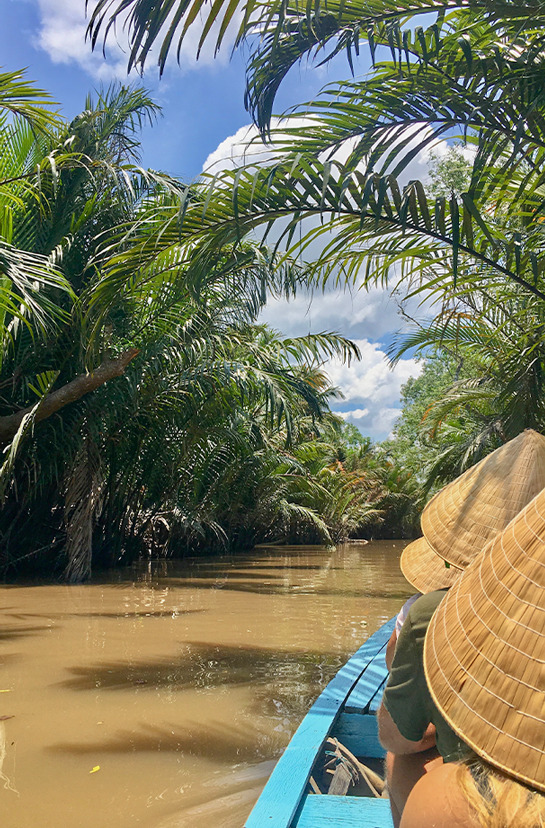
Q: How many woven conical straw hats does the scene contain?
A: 3